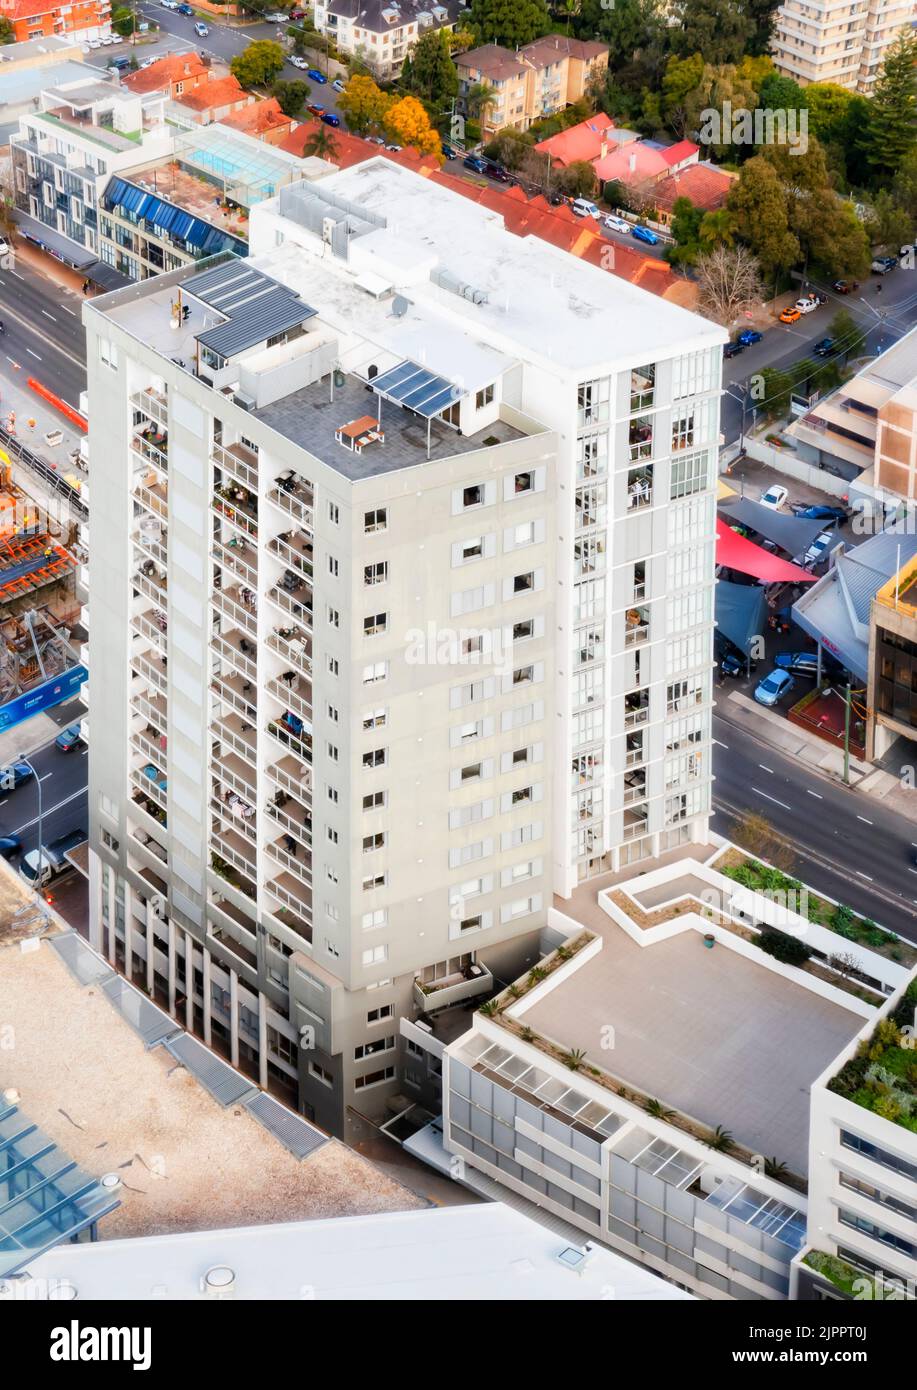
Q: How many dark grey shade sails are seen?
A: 2